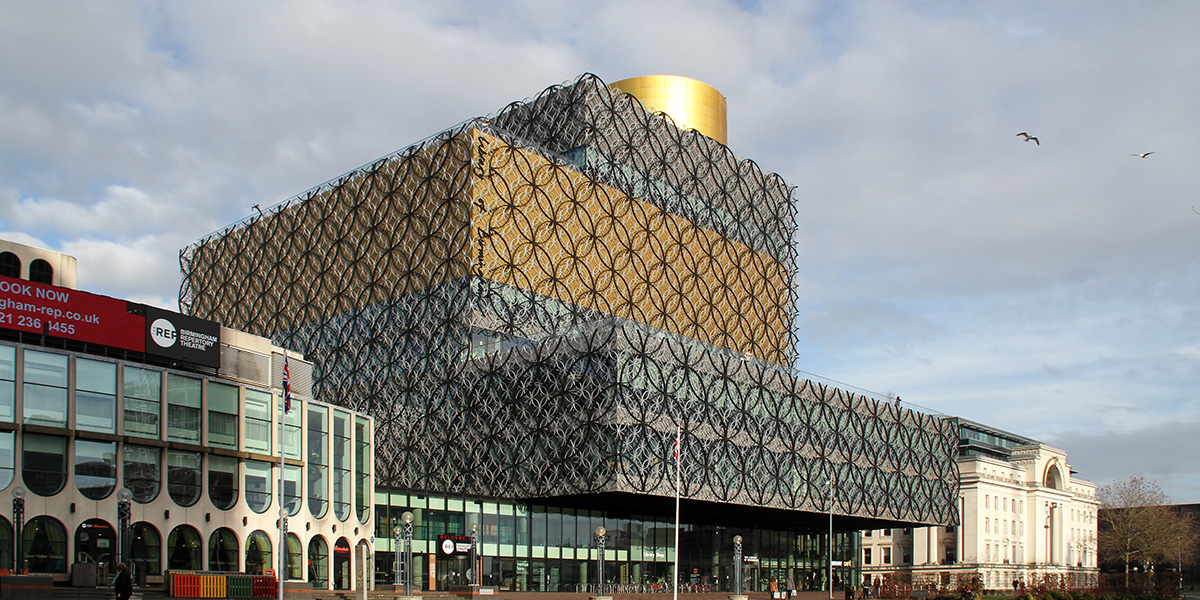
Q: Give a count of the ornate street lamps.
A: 8